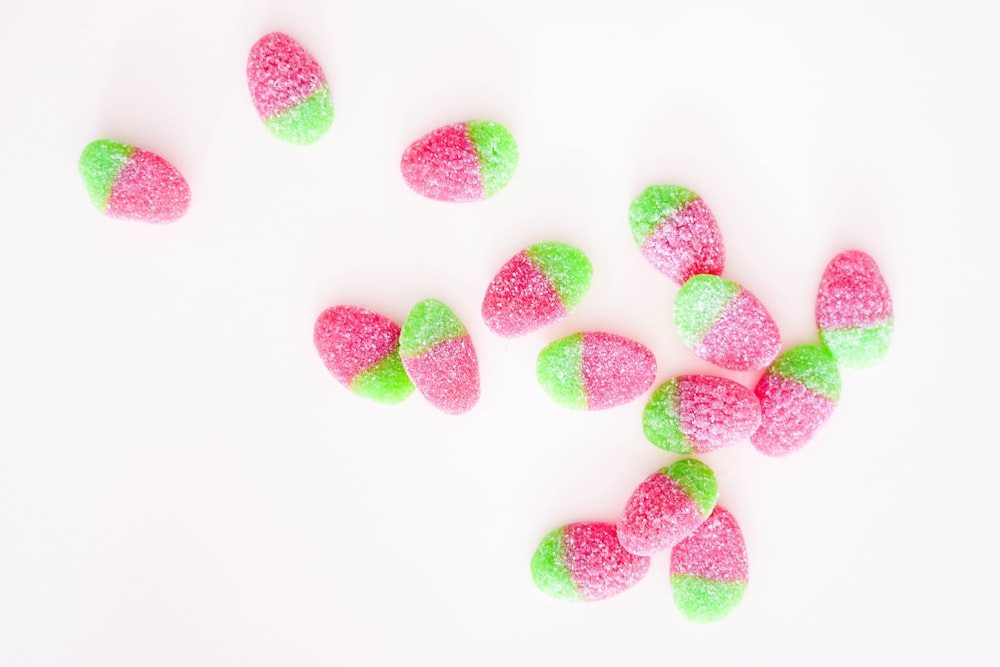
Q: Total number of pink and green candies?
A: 15